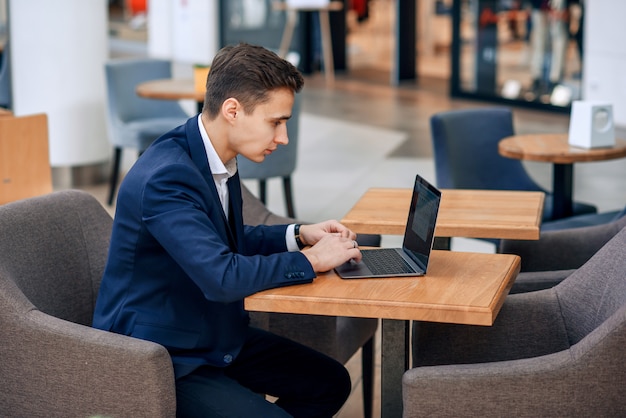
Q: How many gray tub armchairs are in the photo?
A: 4